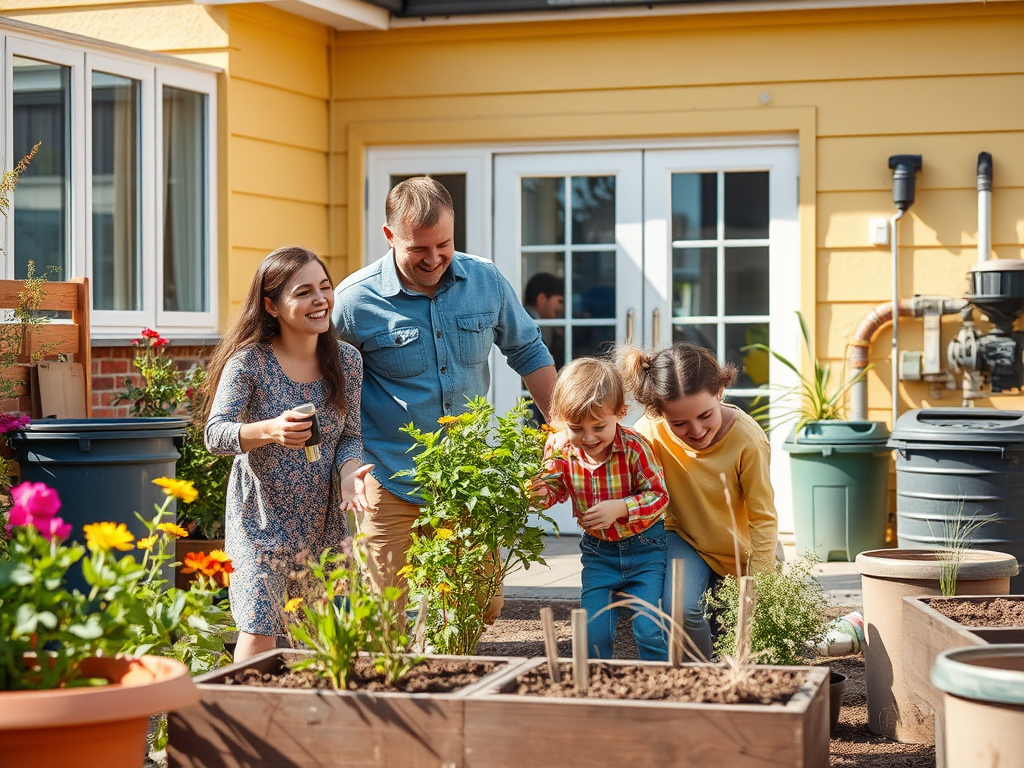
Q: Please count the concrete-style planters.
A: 2